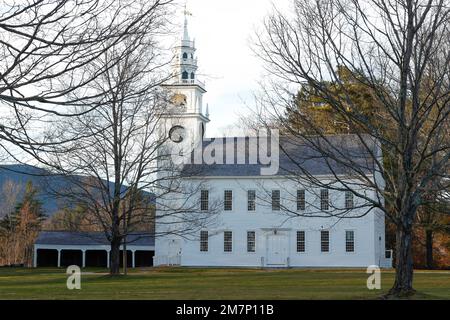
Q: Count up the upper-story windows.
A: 7